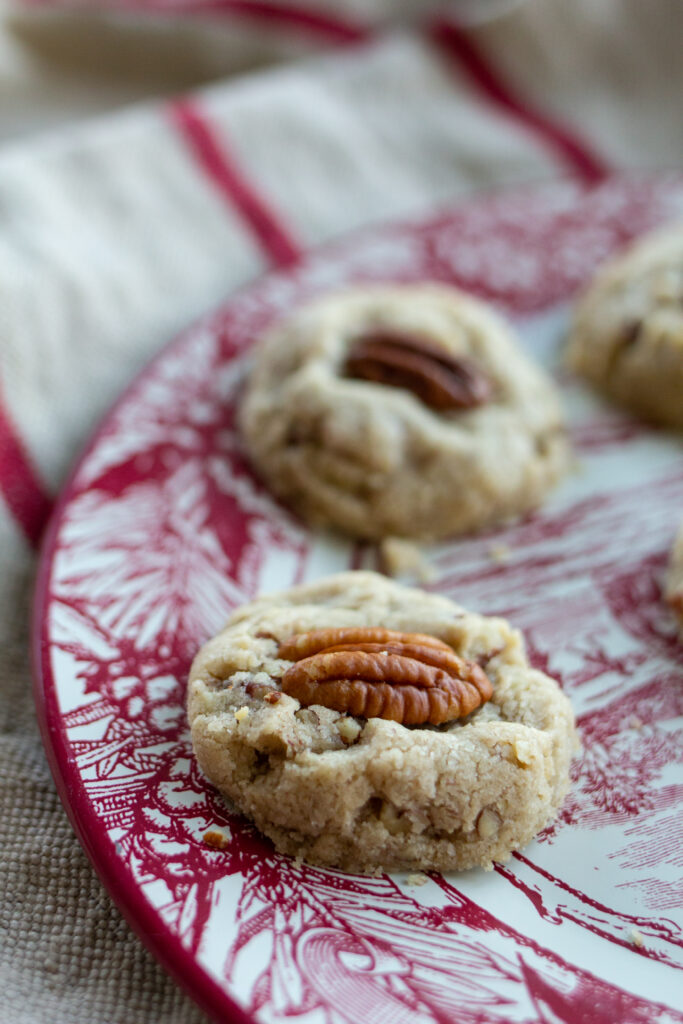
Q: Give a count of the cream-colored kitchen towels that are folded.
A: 1